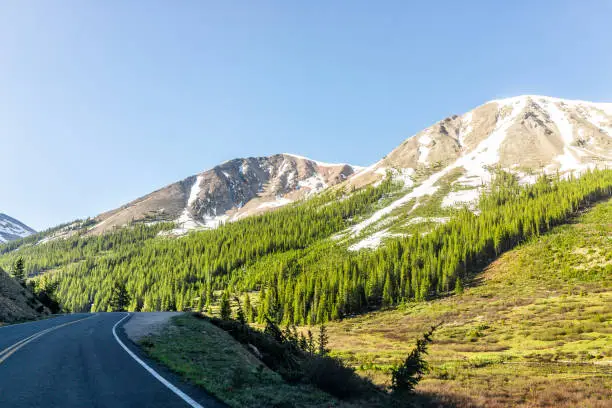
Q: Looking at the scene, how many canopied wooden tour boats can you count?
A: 0